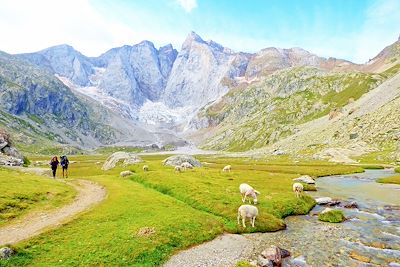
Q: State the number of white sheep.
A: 8